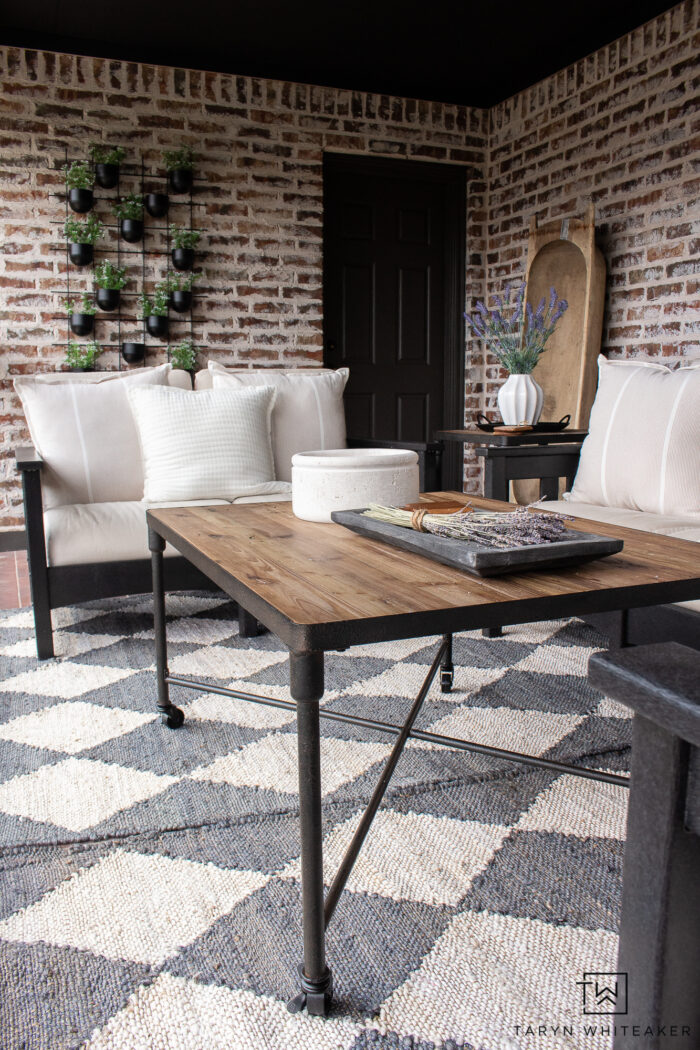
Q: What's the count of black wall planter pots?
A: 14